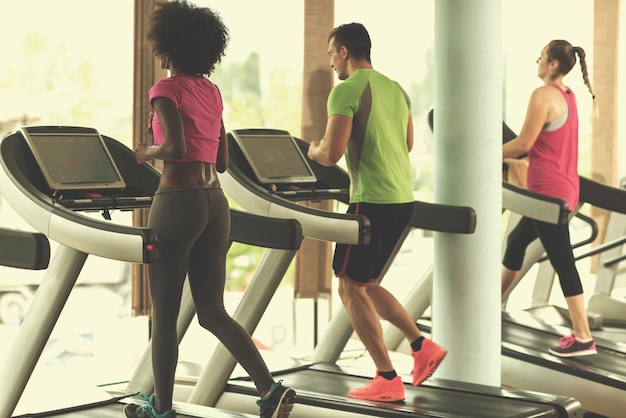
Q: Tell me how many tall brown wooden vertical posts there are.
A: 3